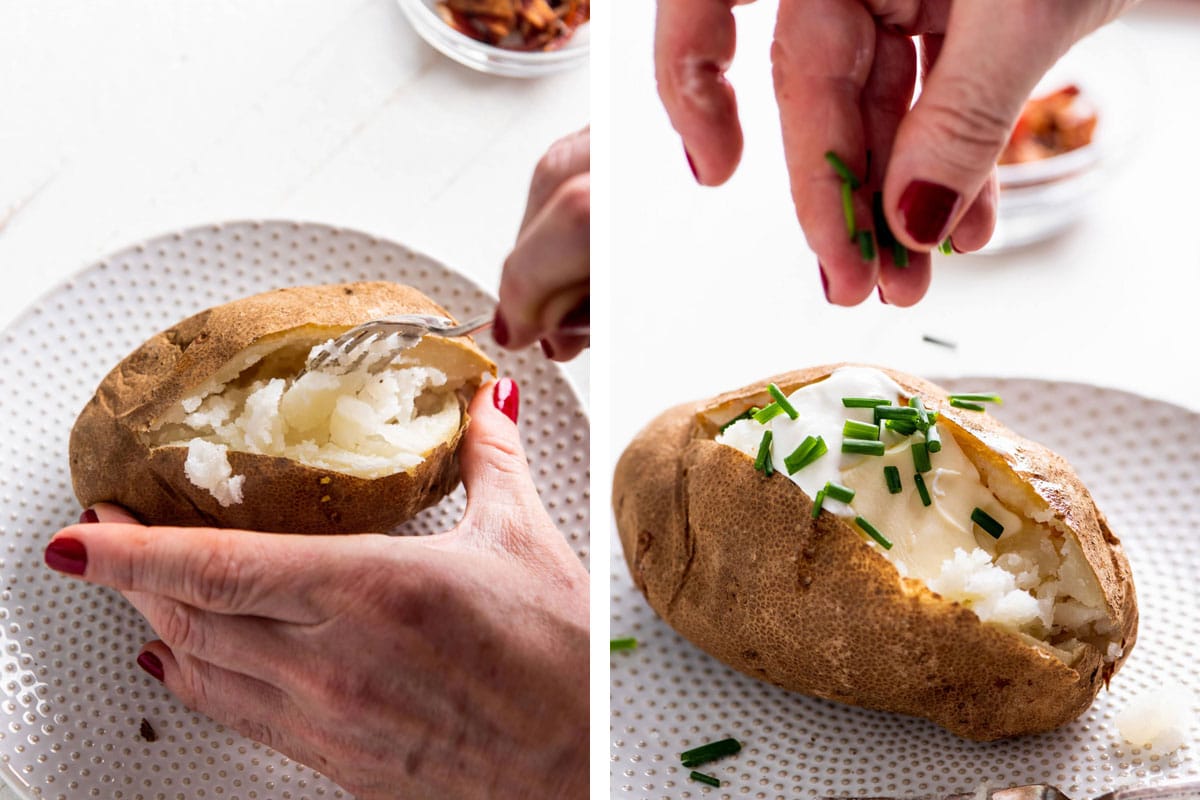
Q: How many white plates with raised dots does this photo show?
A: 2